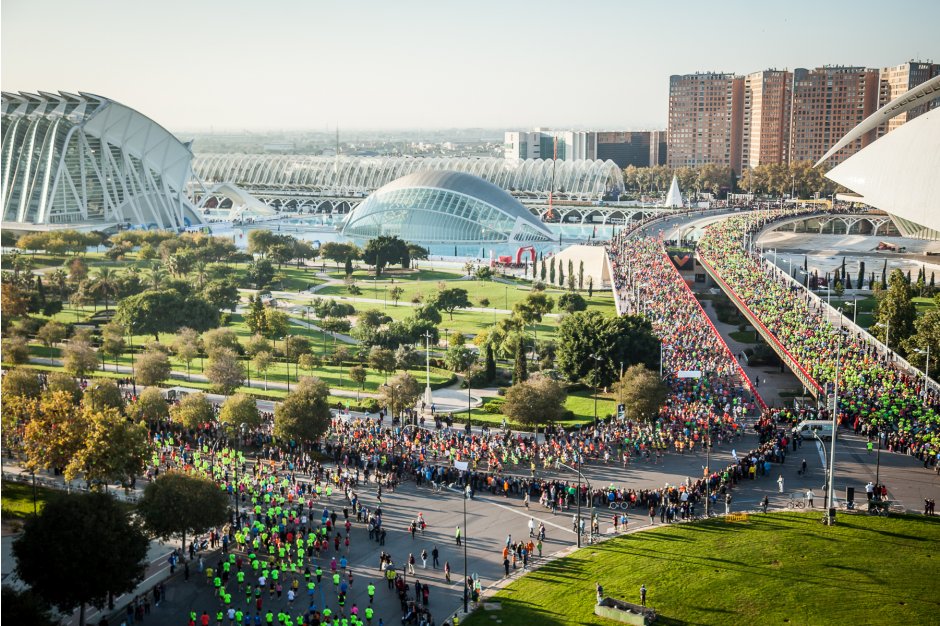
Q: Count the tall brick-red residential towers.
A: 4